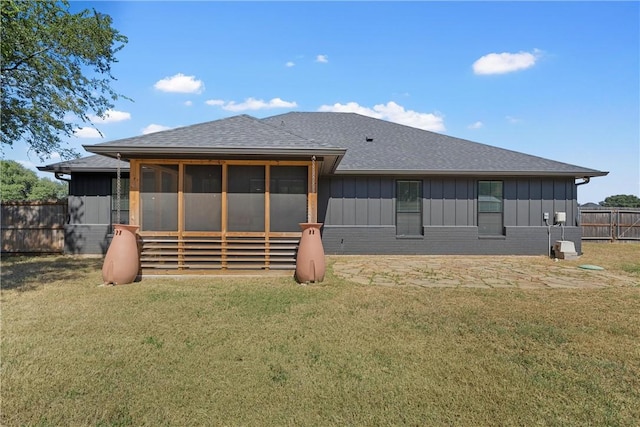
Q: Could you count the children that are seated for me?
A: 0